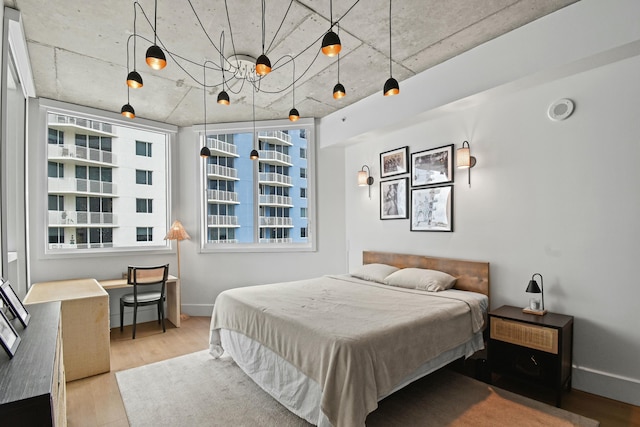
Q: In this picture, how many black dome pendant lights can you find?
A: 11